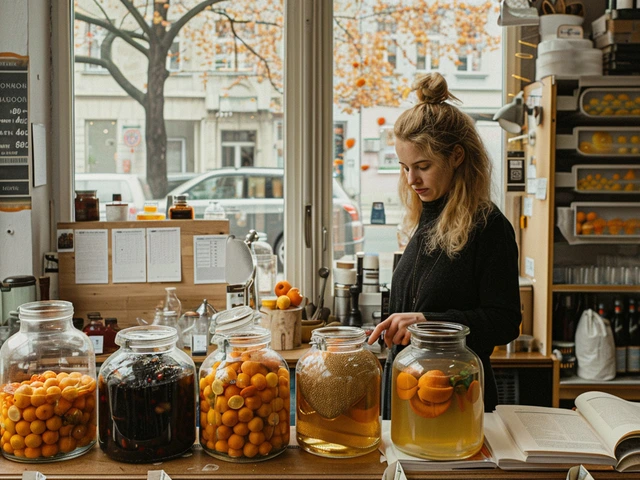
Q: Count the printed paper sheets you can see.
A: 4